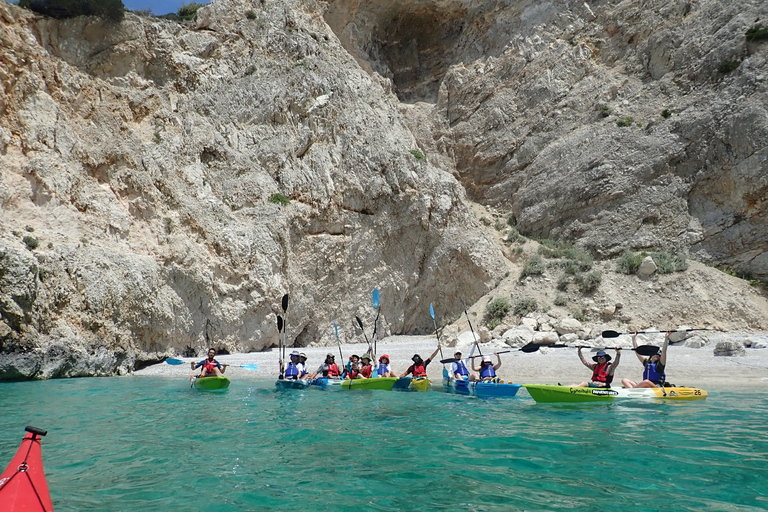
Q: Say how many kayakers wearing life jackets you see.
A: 12